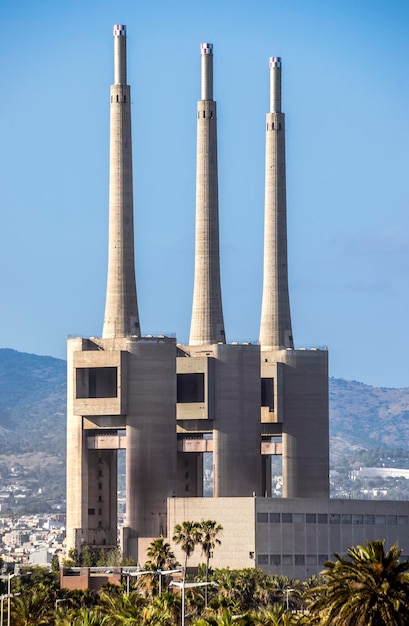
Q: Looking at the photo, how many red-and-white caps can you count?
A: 3